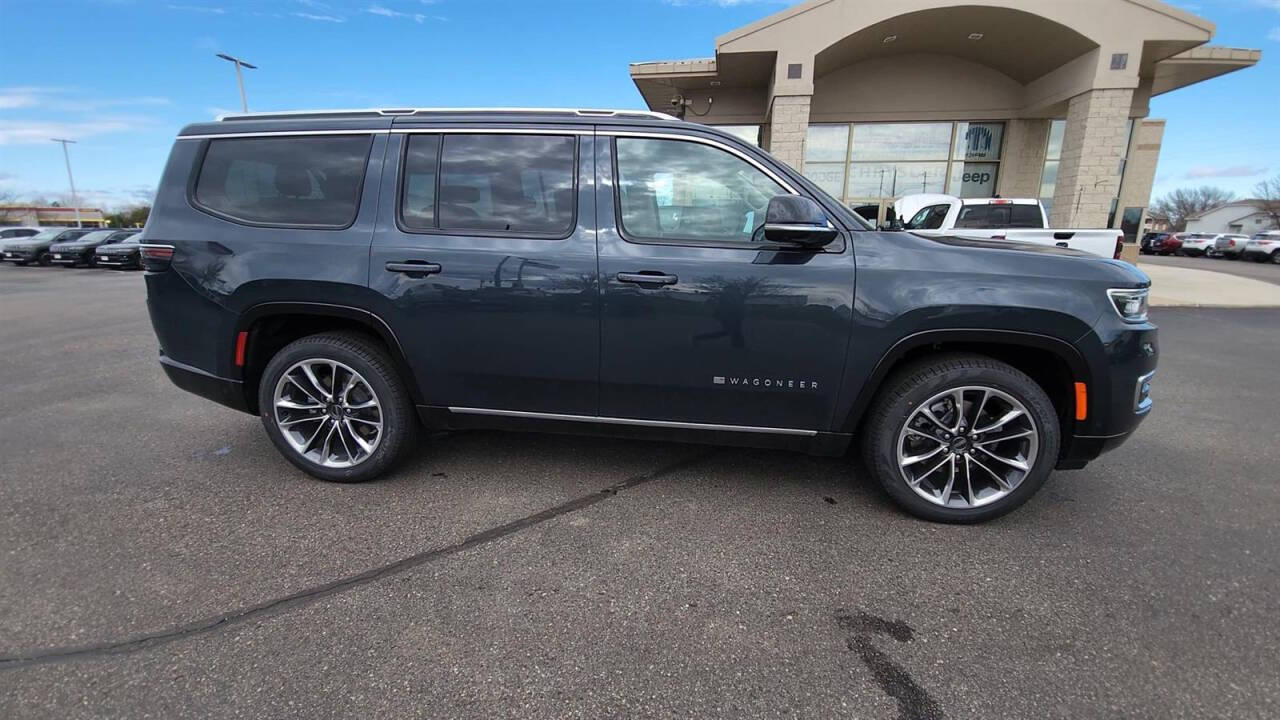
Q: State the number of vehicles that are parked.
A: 11